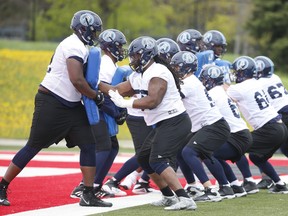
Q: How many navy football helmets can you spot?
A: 10